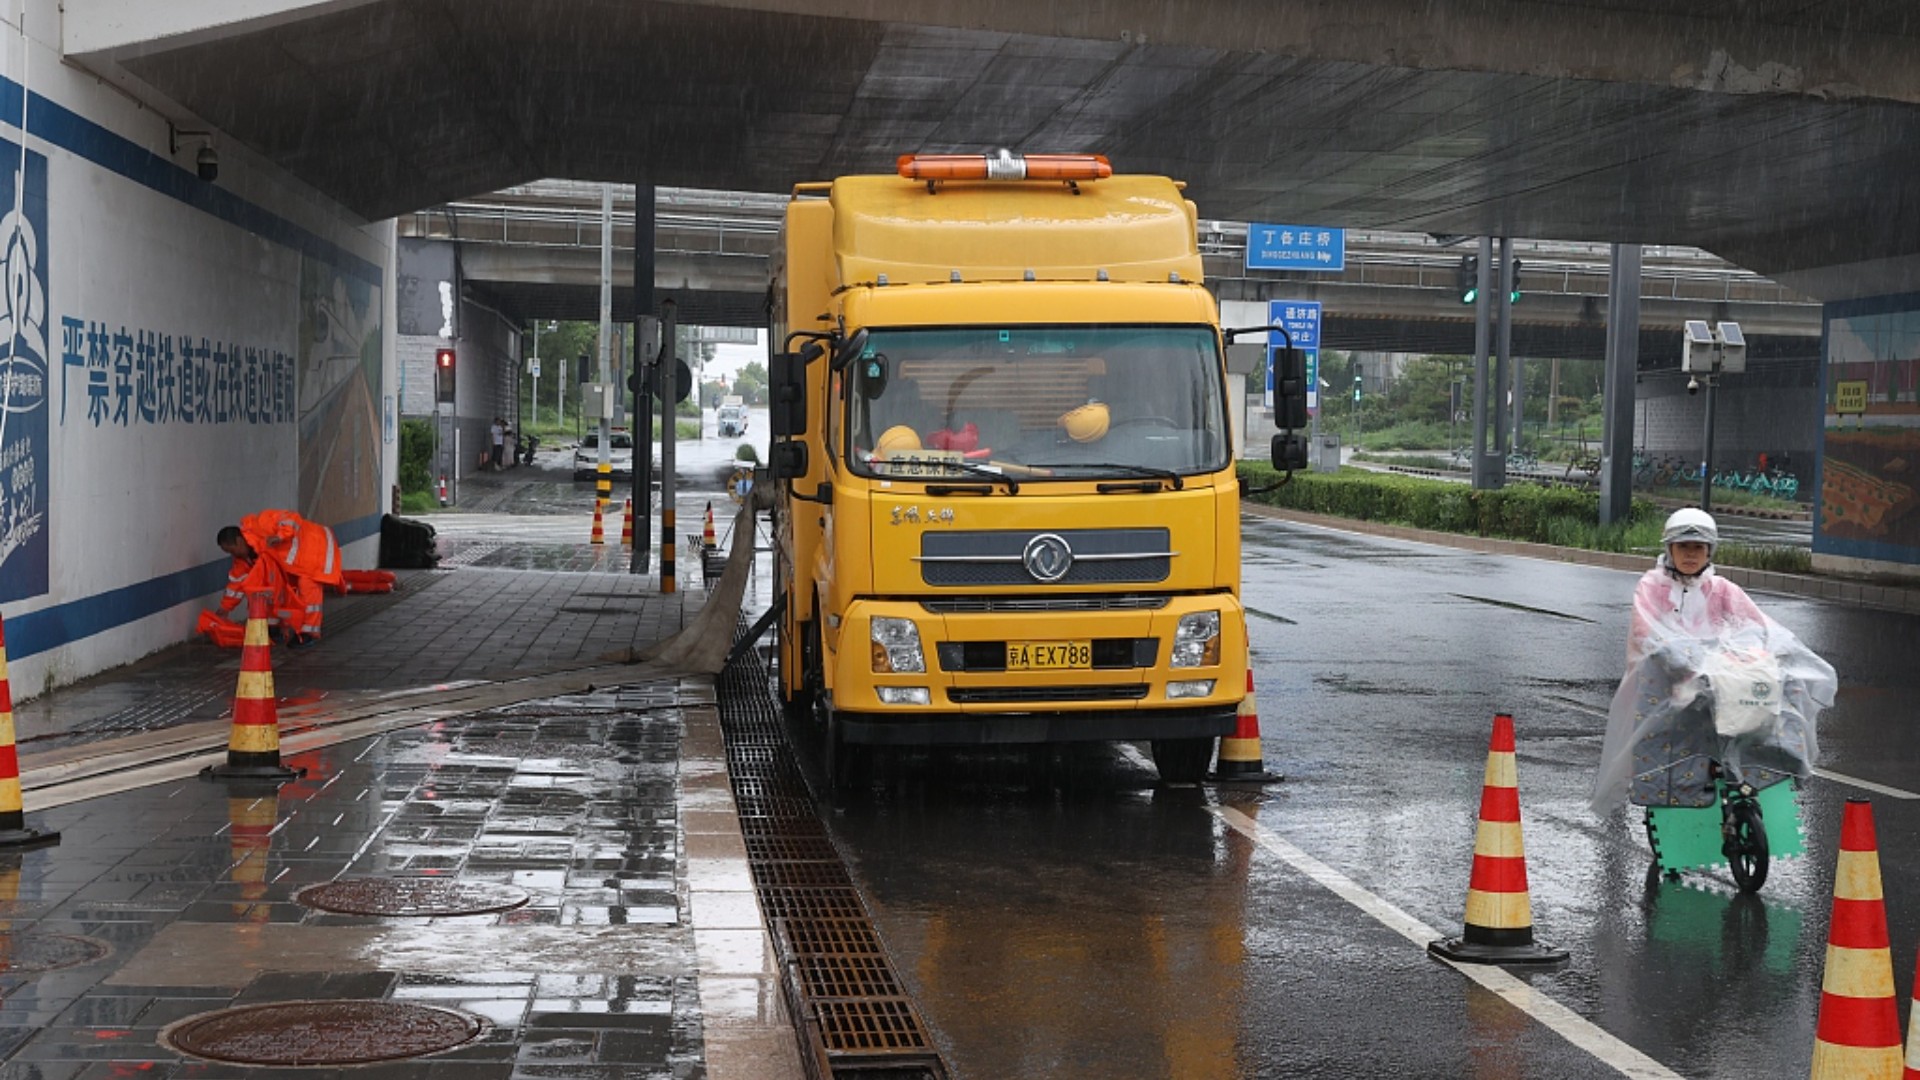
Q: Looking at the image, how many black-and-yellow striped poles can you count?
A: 2